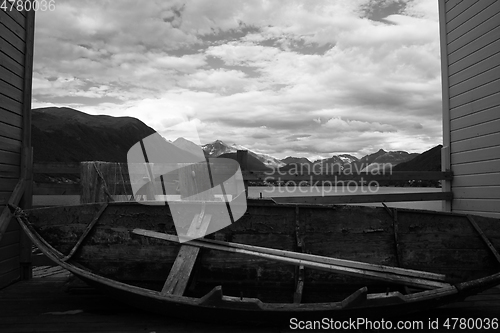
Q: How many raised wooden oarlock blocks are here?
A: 2